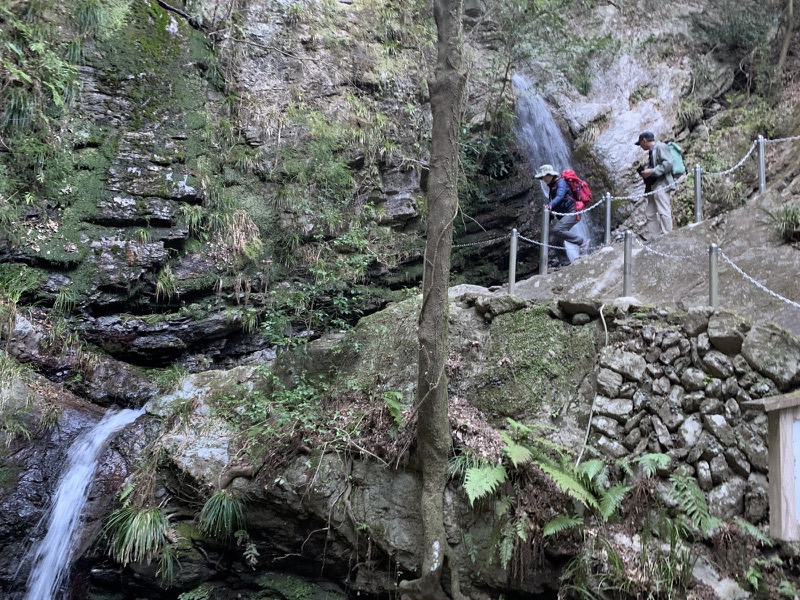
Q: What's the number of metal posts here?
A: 7